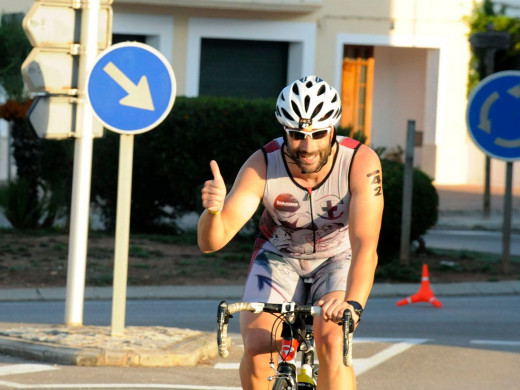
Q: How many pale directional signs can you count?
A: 3